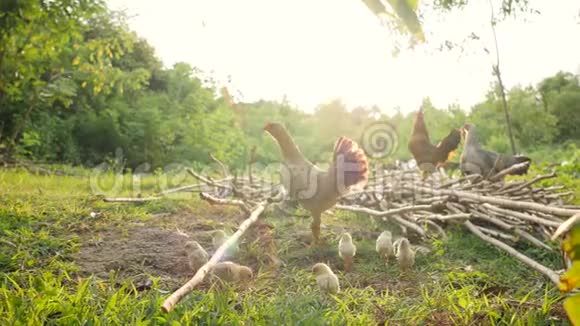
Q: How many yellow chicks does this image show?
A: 7